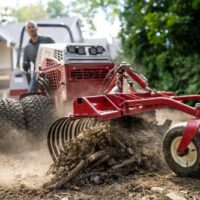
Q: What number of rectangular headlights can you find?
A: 4